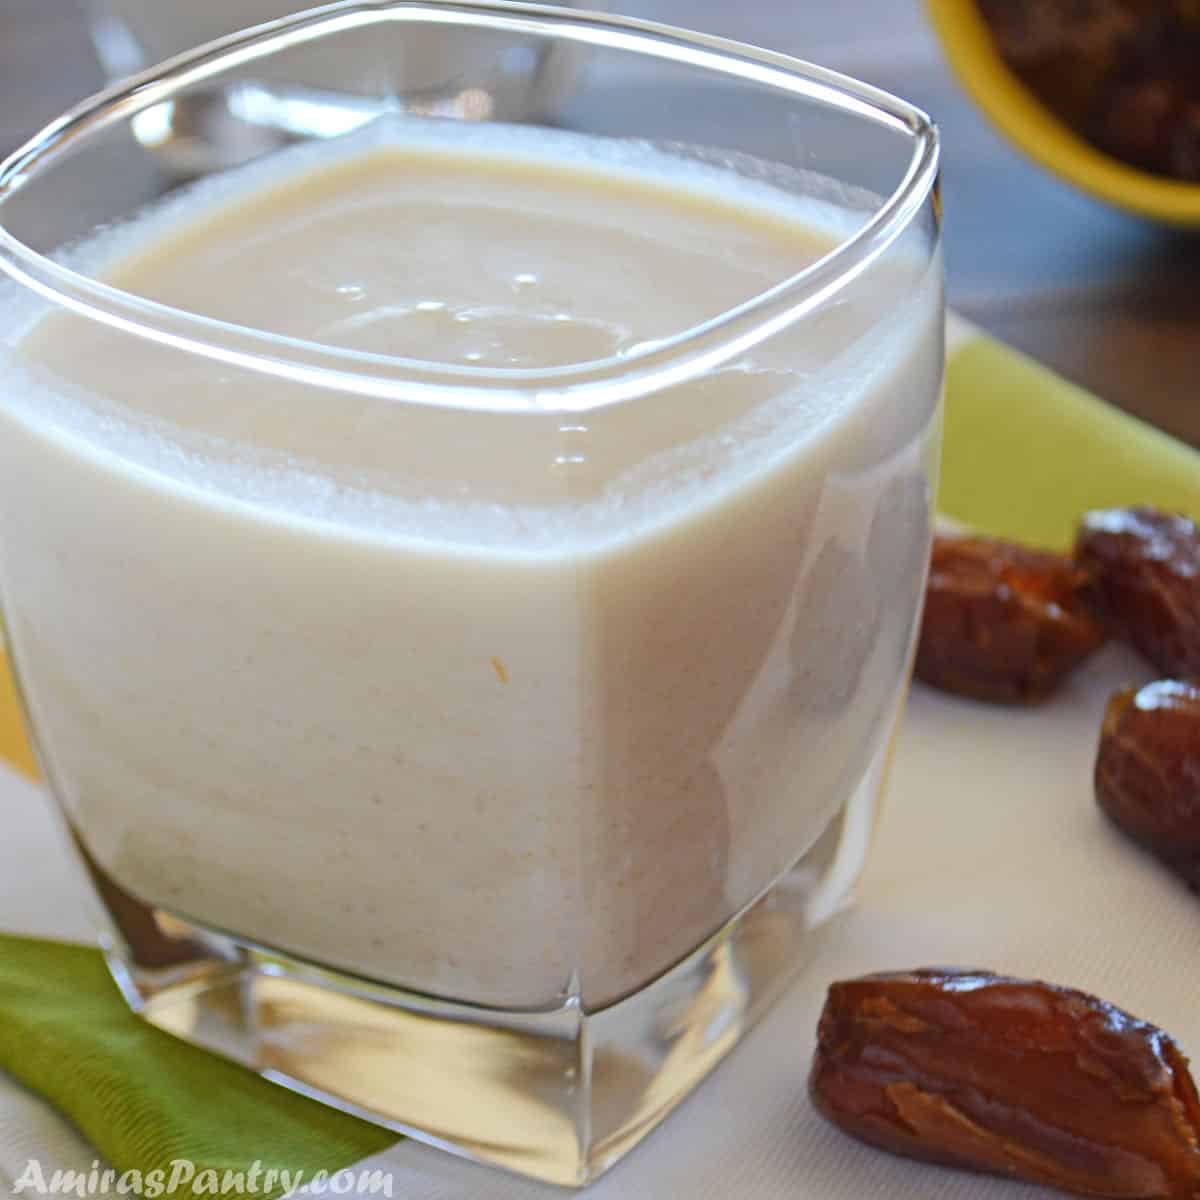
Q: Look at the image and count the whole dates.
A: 4